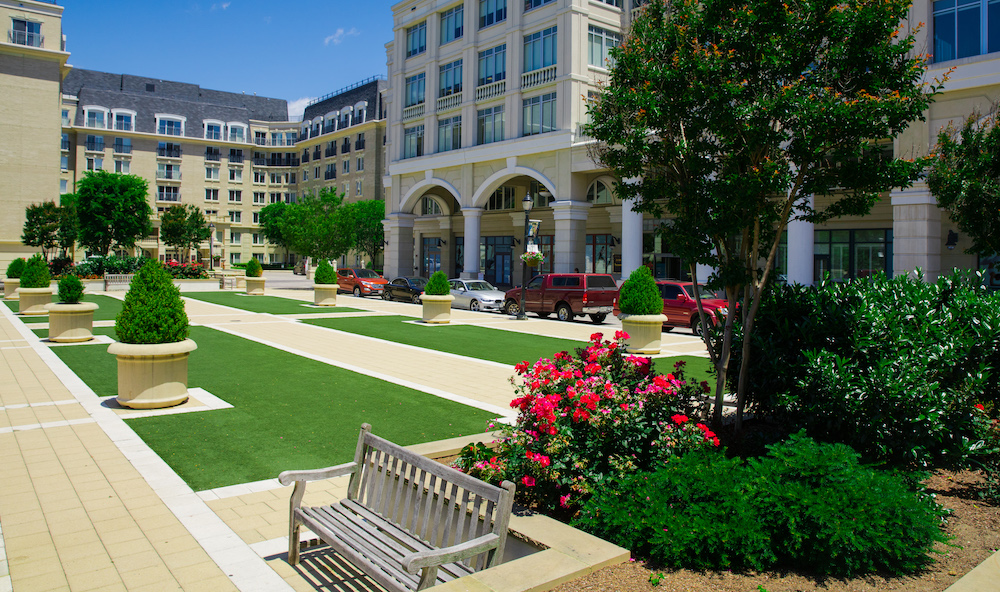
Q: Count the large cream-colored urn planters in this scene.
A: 8